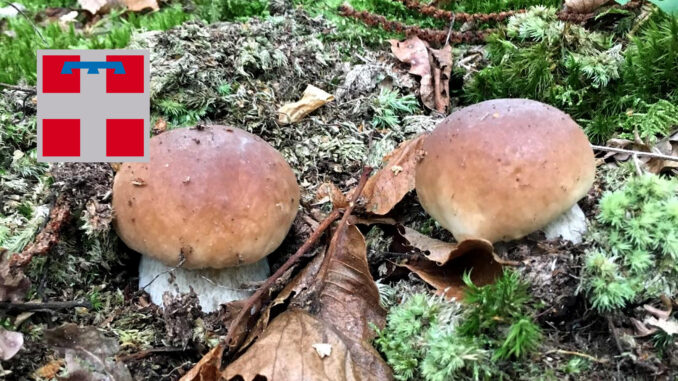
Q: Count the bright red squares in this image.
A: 4